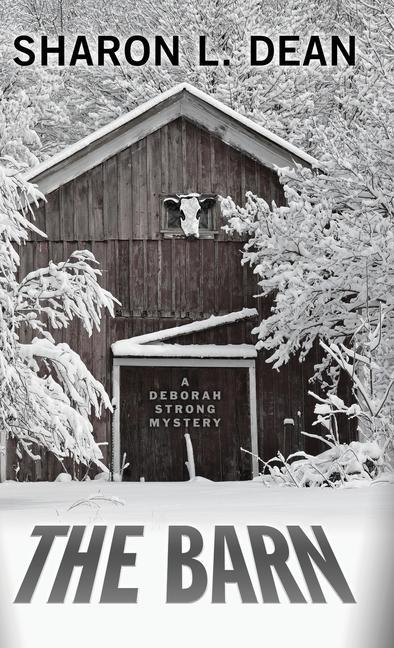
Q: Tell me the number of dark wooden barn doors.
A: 1